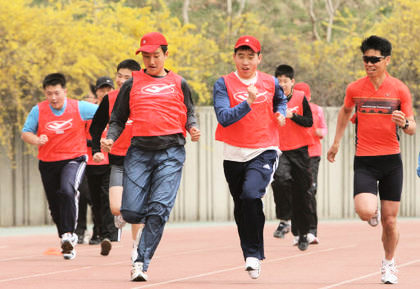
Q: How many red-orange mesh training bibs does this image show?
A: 7